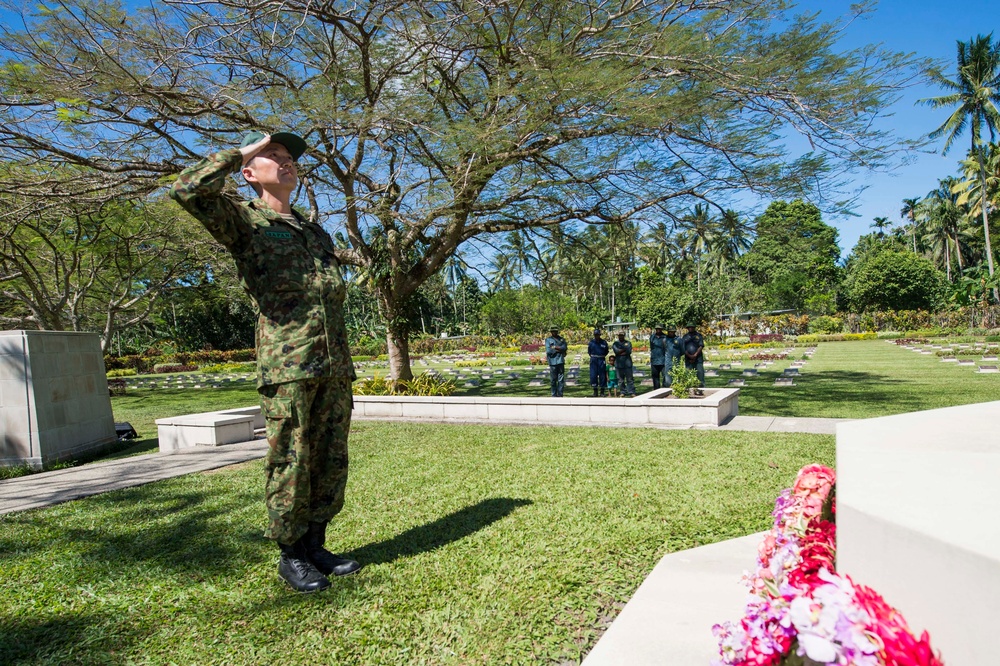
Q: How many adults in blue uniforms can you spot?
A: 6